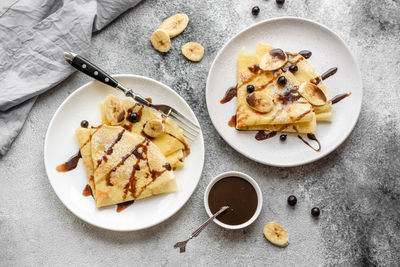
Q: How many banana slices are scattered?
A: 4